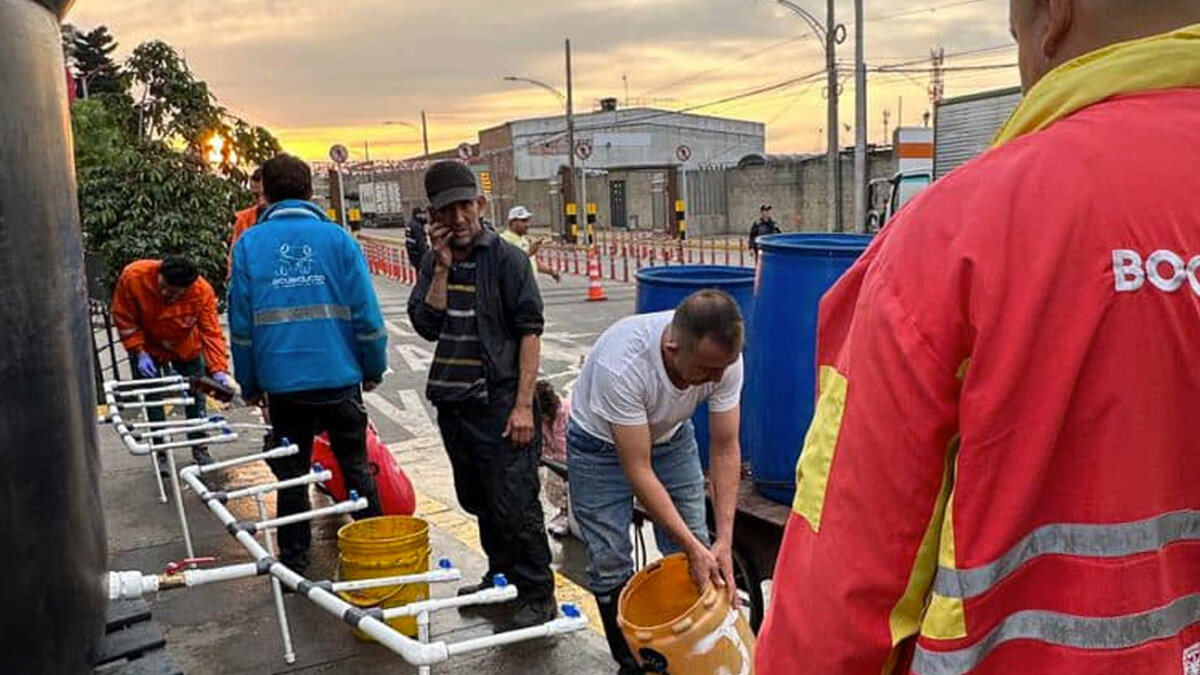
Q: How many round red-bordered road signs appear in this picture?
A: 4